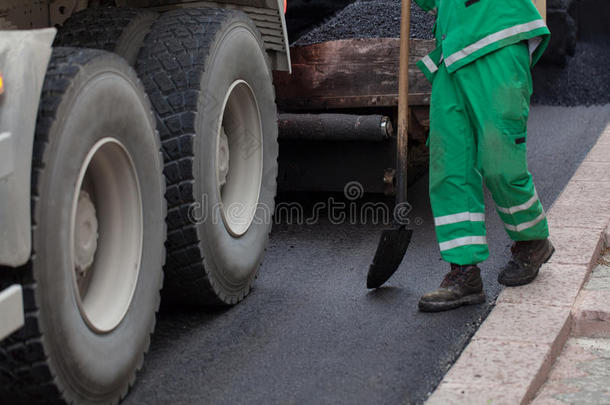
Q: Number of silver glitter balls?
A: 0